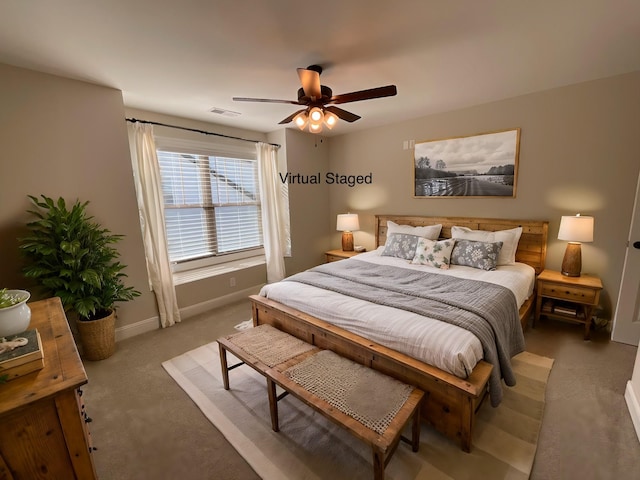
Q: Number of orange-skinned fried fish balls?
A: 0